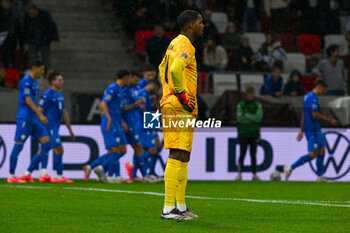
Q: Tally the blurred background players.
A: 7